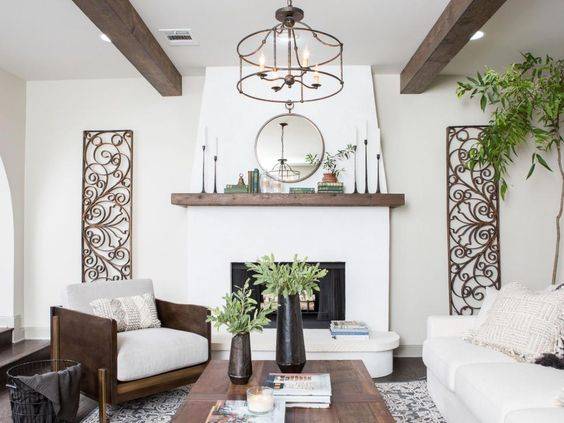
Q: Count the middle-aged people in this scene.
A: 0